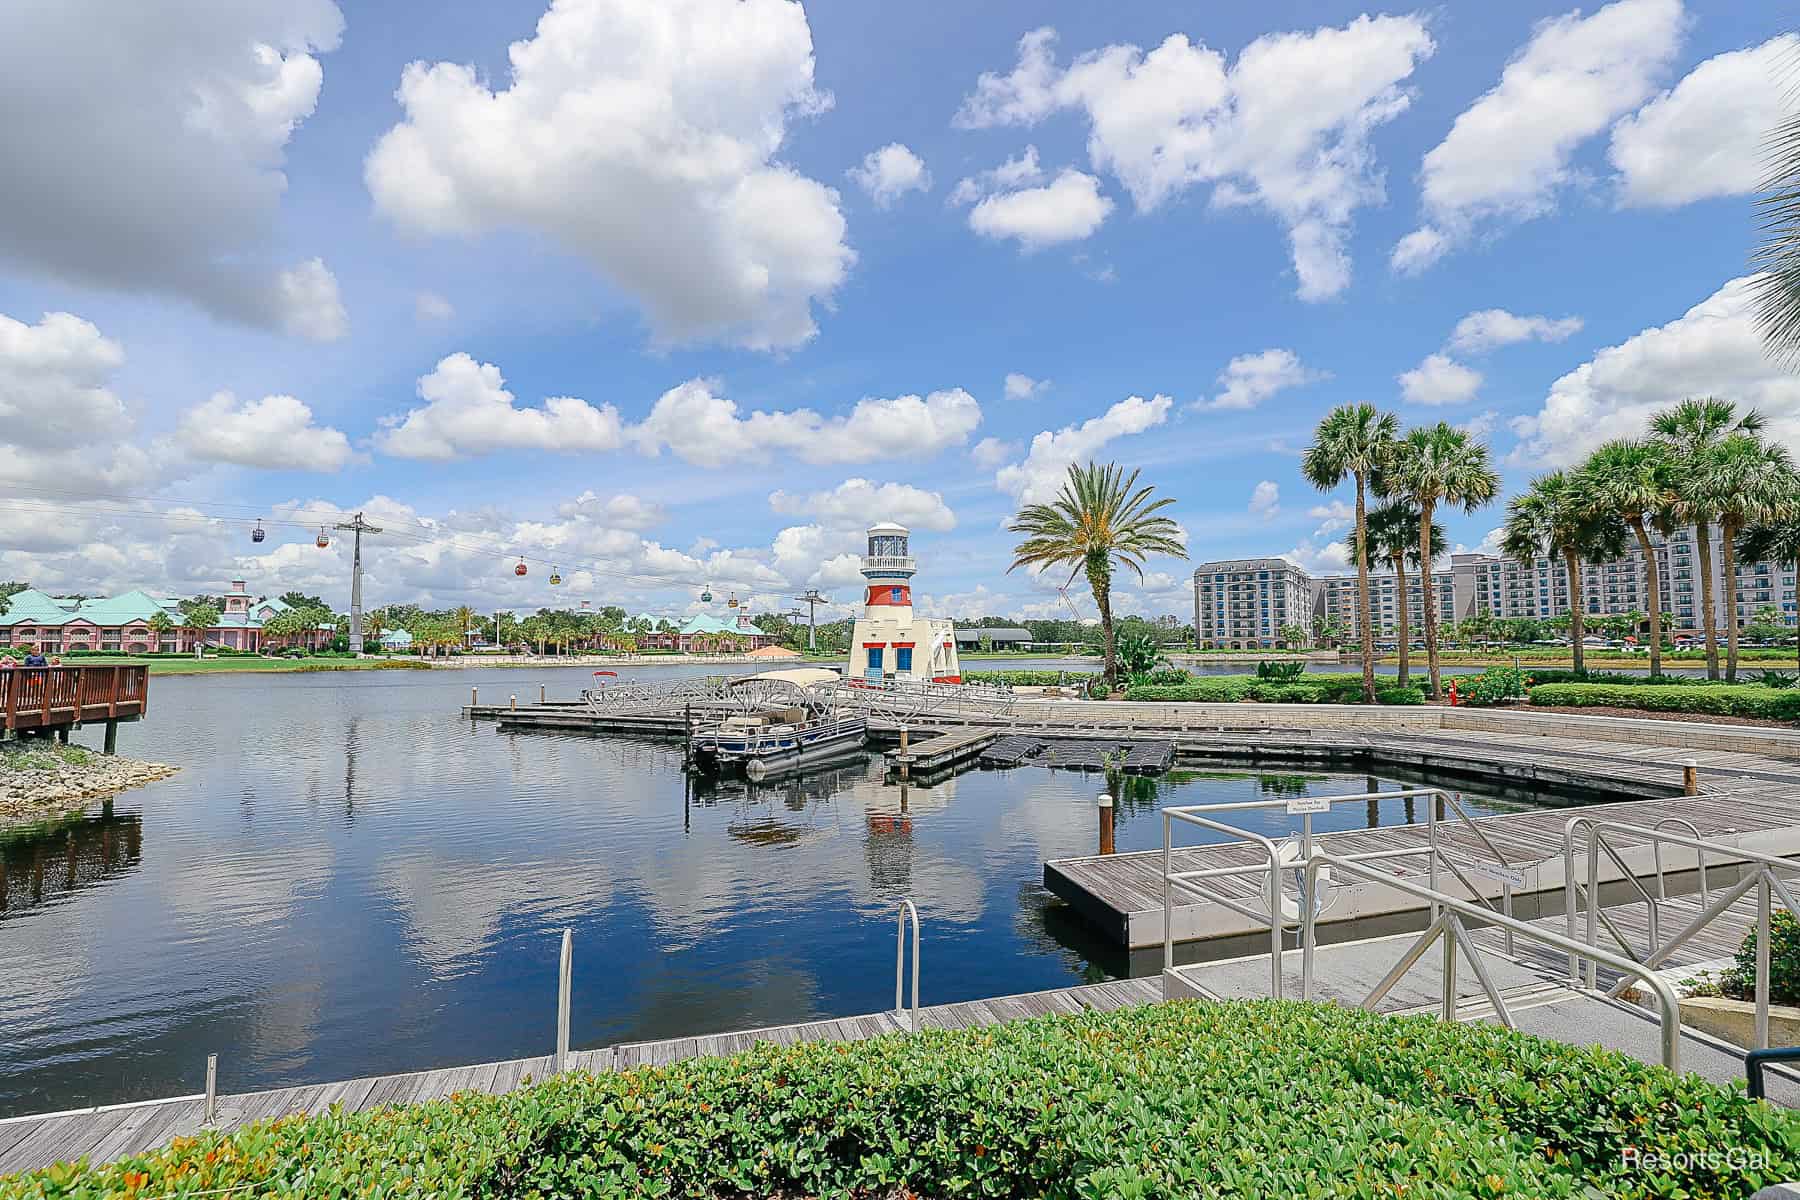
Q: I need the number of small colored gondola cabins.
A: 6